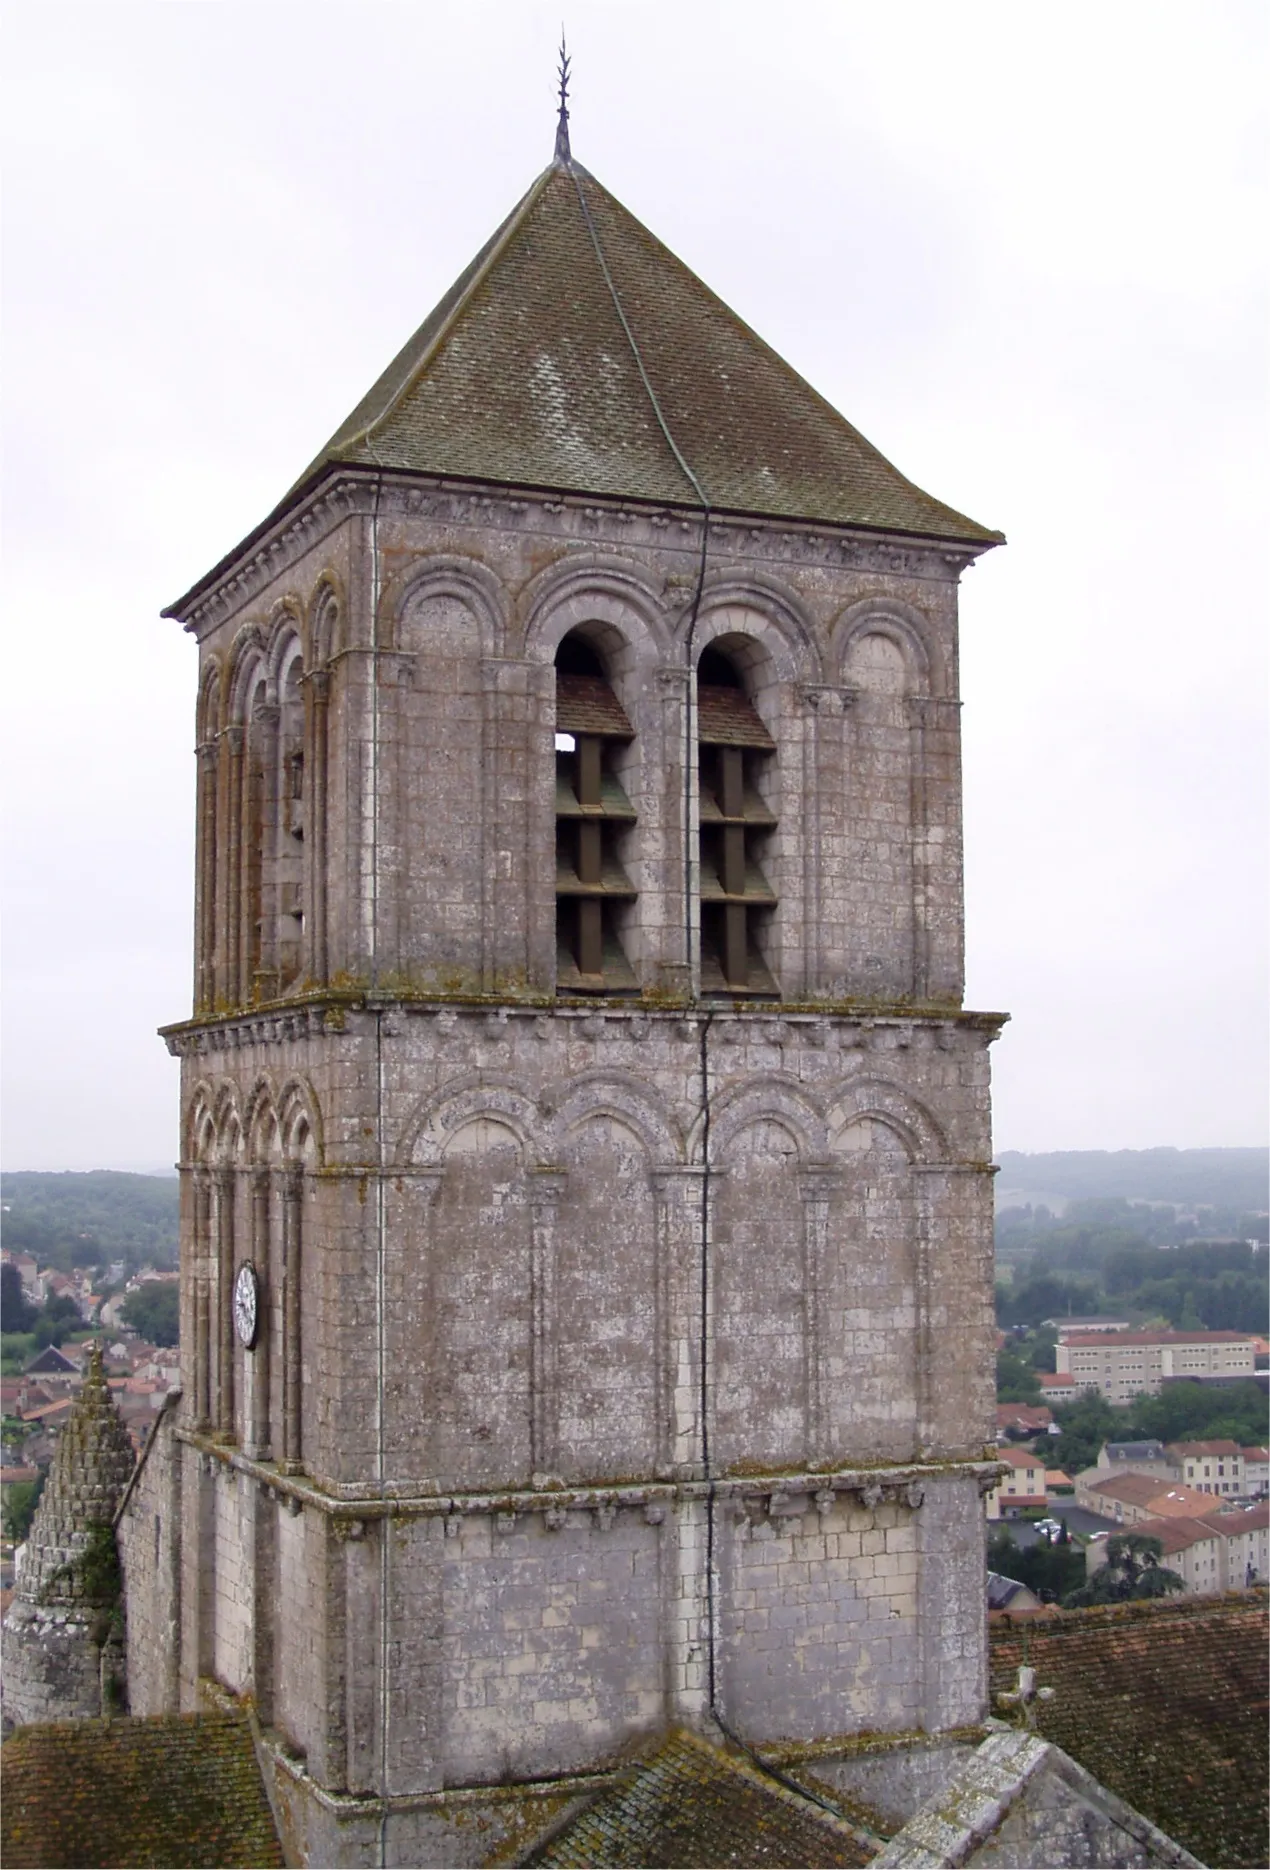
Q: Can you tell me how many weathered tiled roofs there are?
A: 4